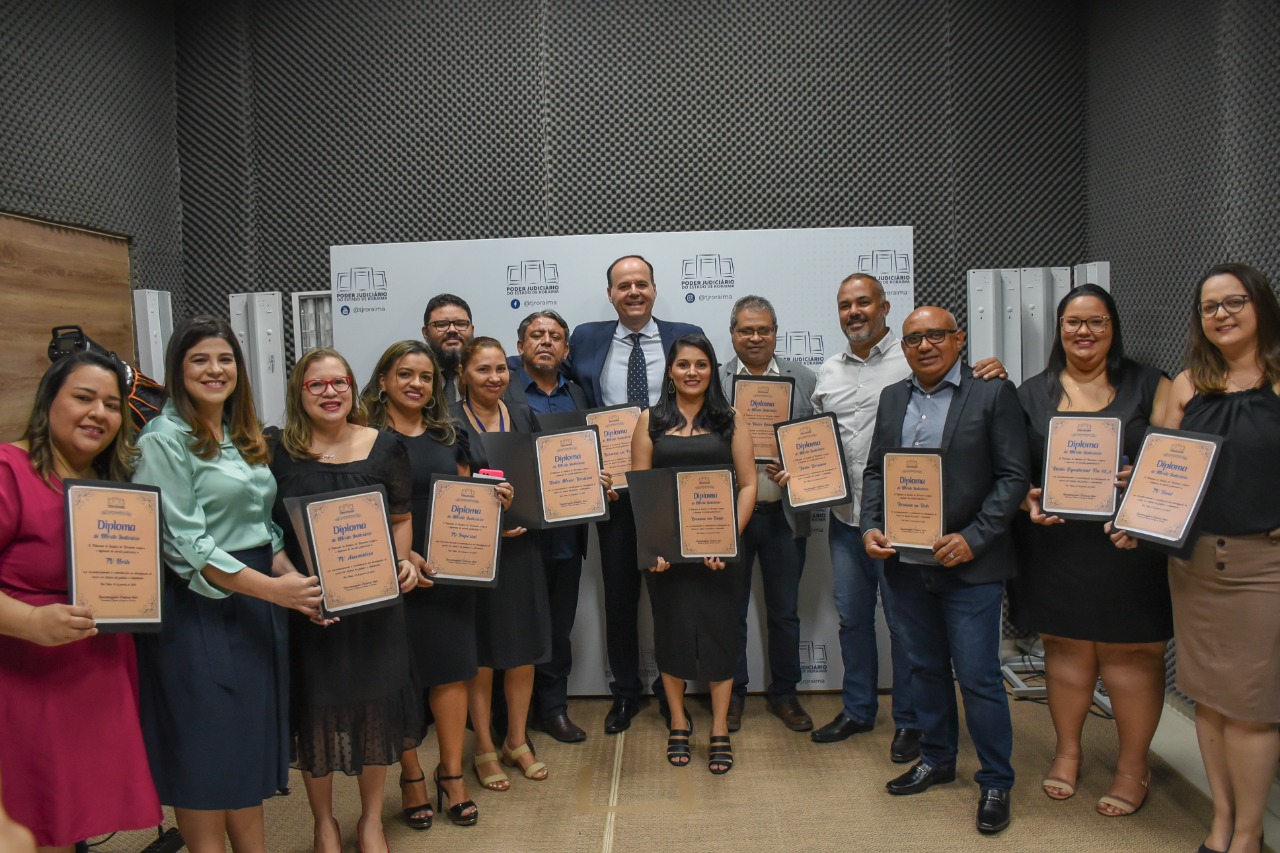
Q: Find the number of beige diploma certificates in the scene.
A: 11